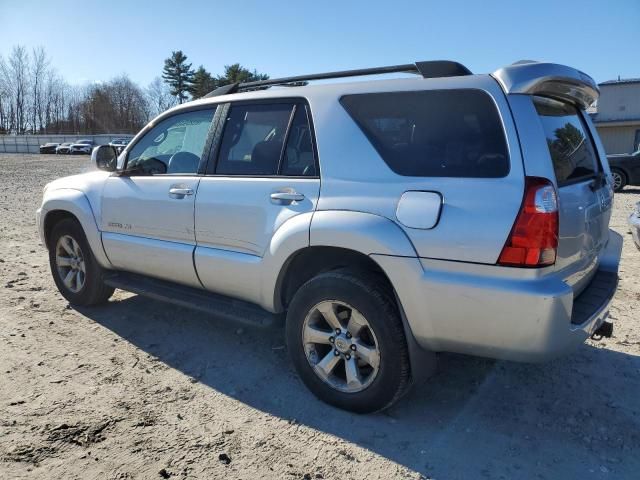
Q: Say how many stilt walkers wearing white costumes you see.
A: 0